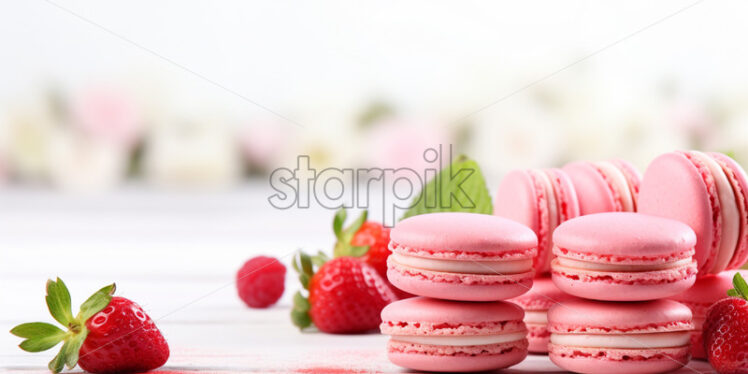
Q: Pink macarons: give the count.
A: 9